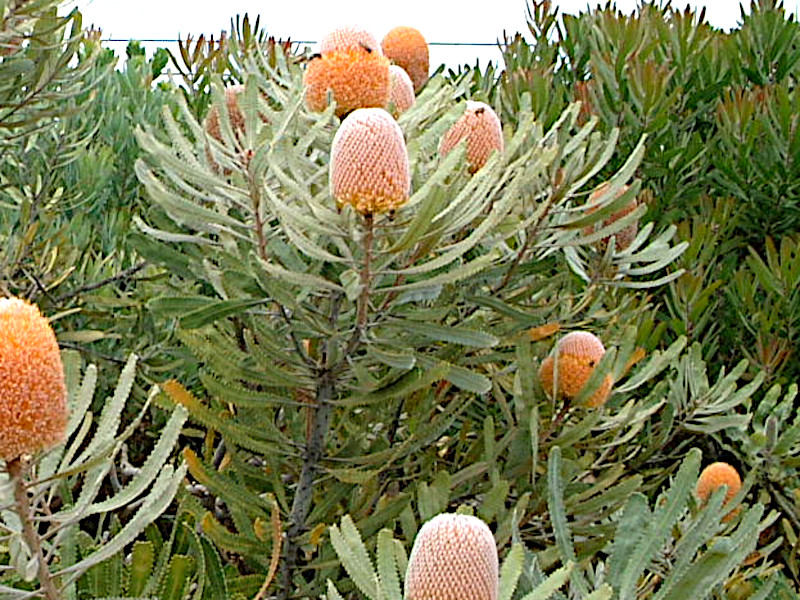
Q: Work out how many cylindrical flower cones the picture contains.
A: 11